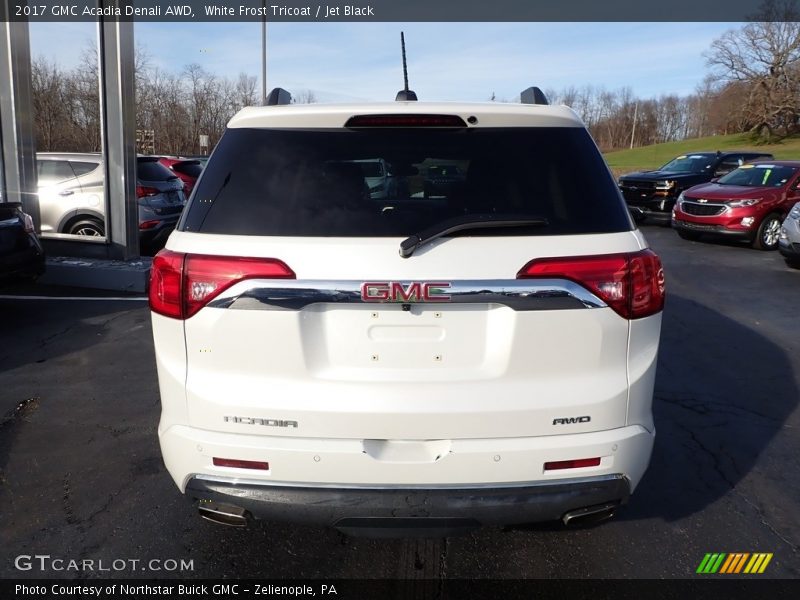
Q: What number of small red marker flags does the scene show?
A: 0